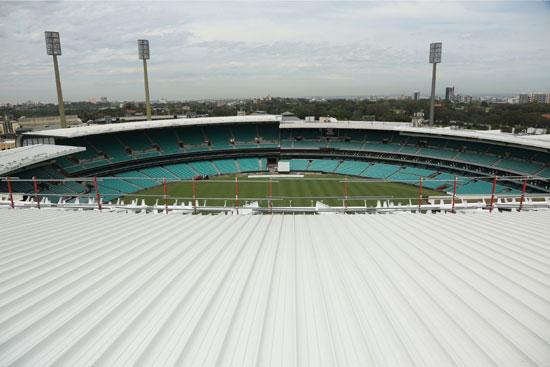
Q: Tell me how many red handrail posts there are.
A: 12